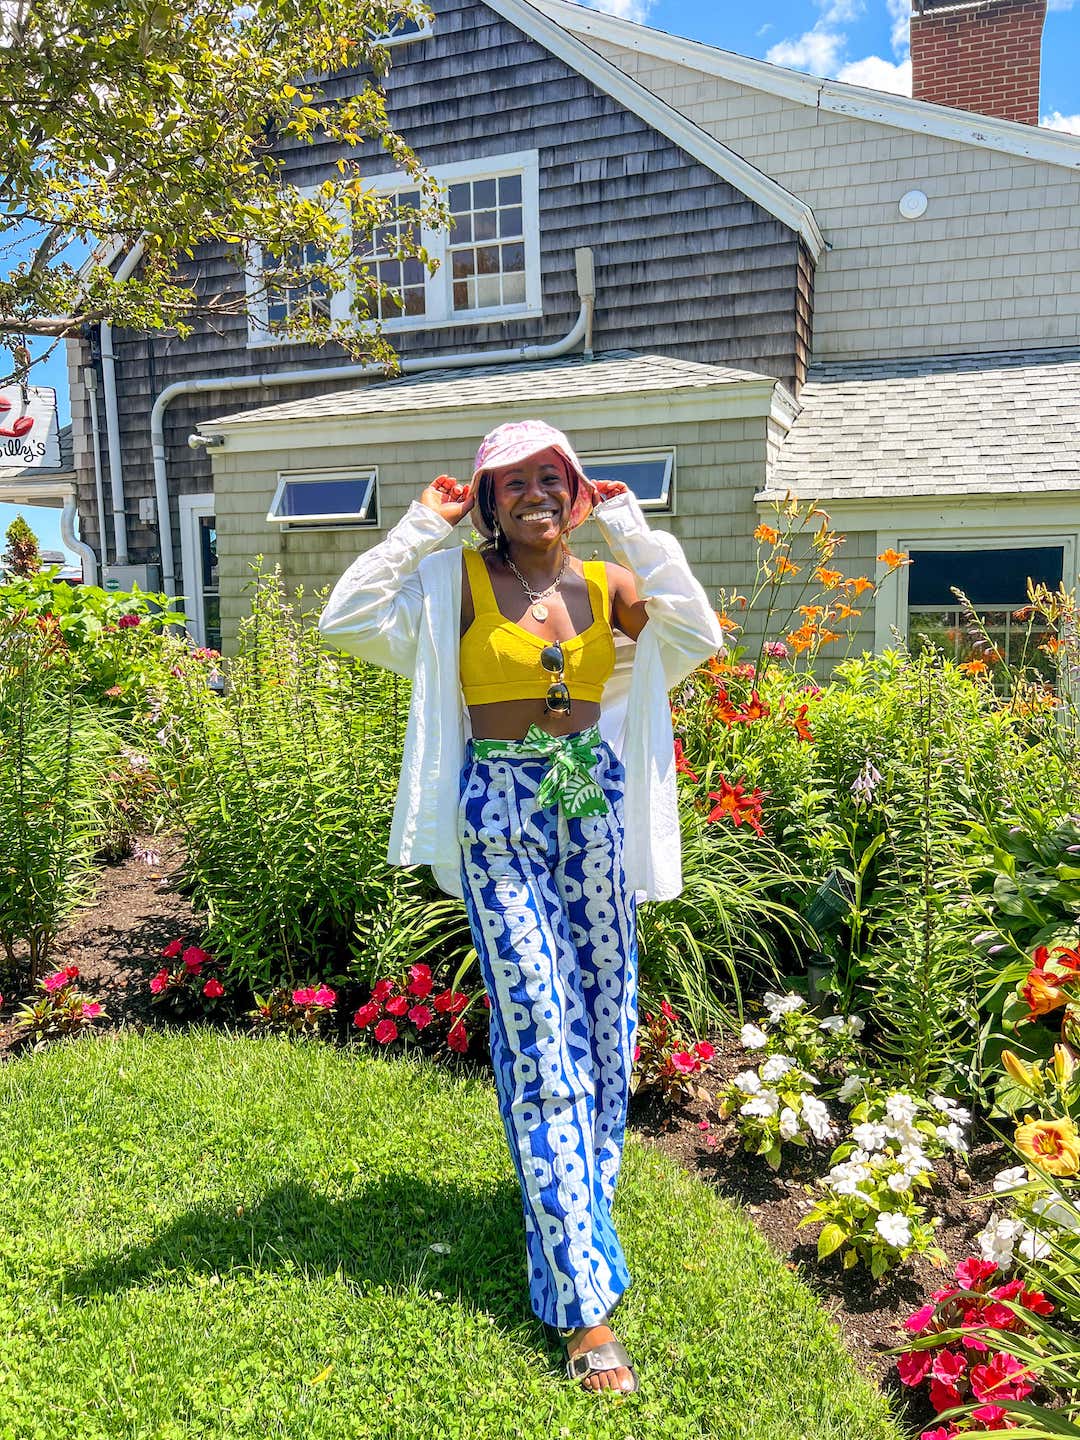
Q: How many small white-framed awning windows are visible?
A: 2